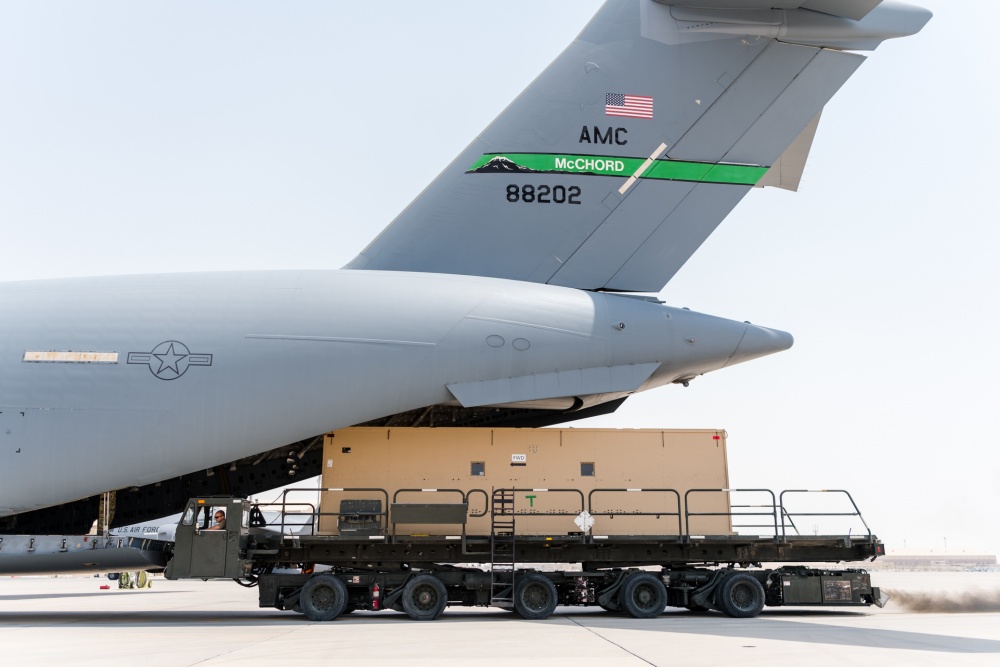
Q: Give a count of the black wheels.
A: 5